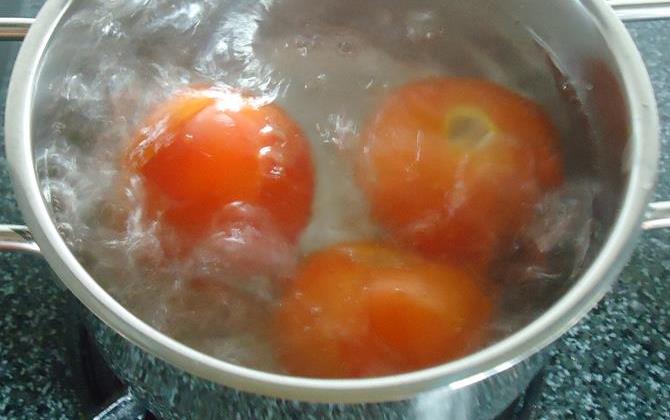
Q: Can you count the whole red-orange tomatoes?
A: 3